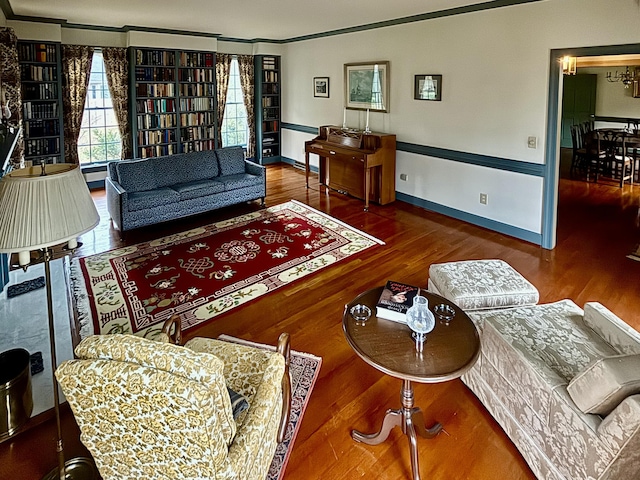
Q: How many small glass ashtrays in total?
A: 2